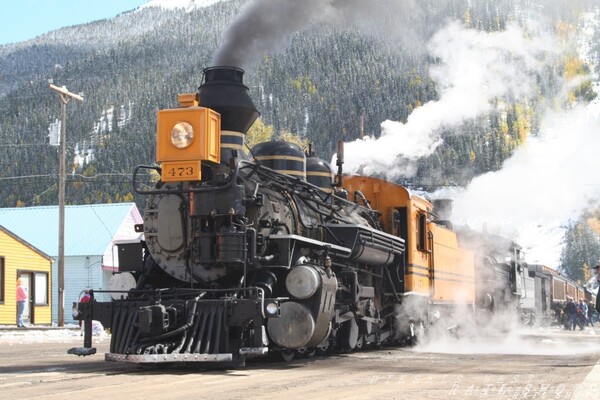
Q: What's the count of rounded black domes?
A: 2